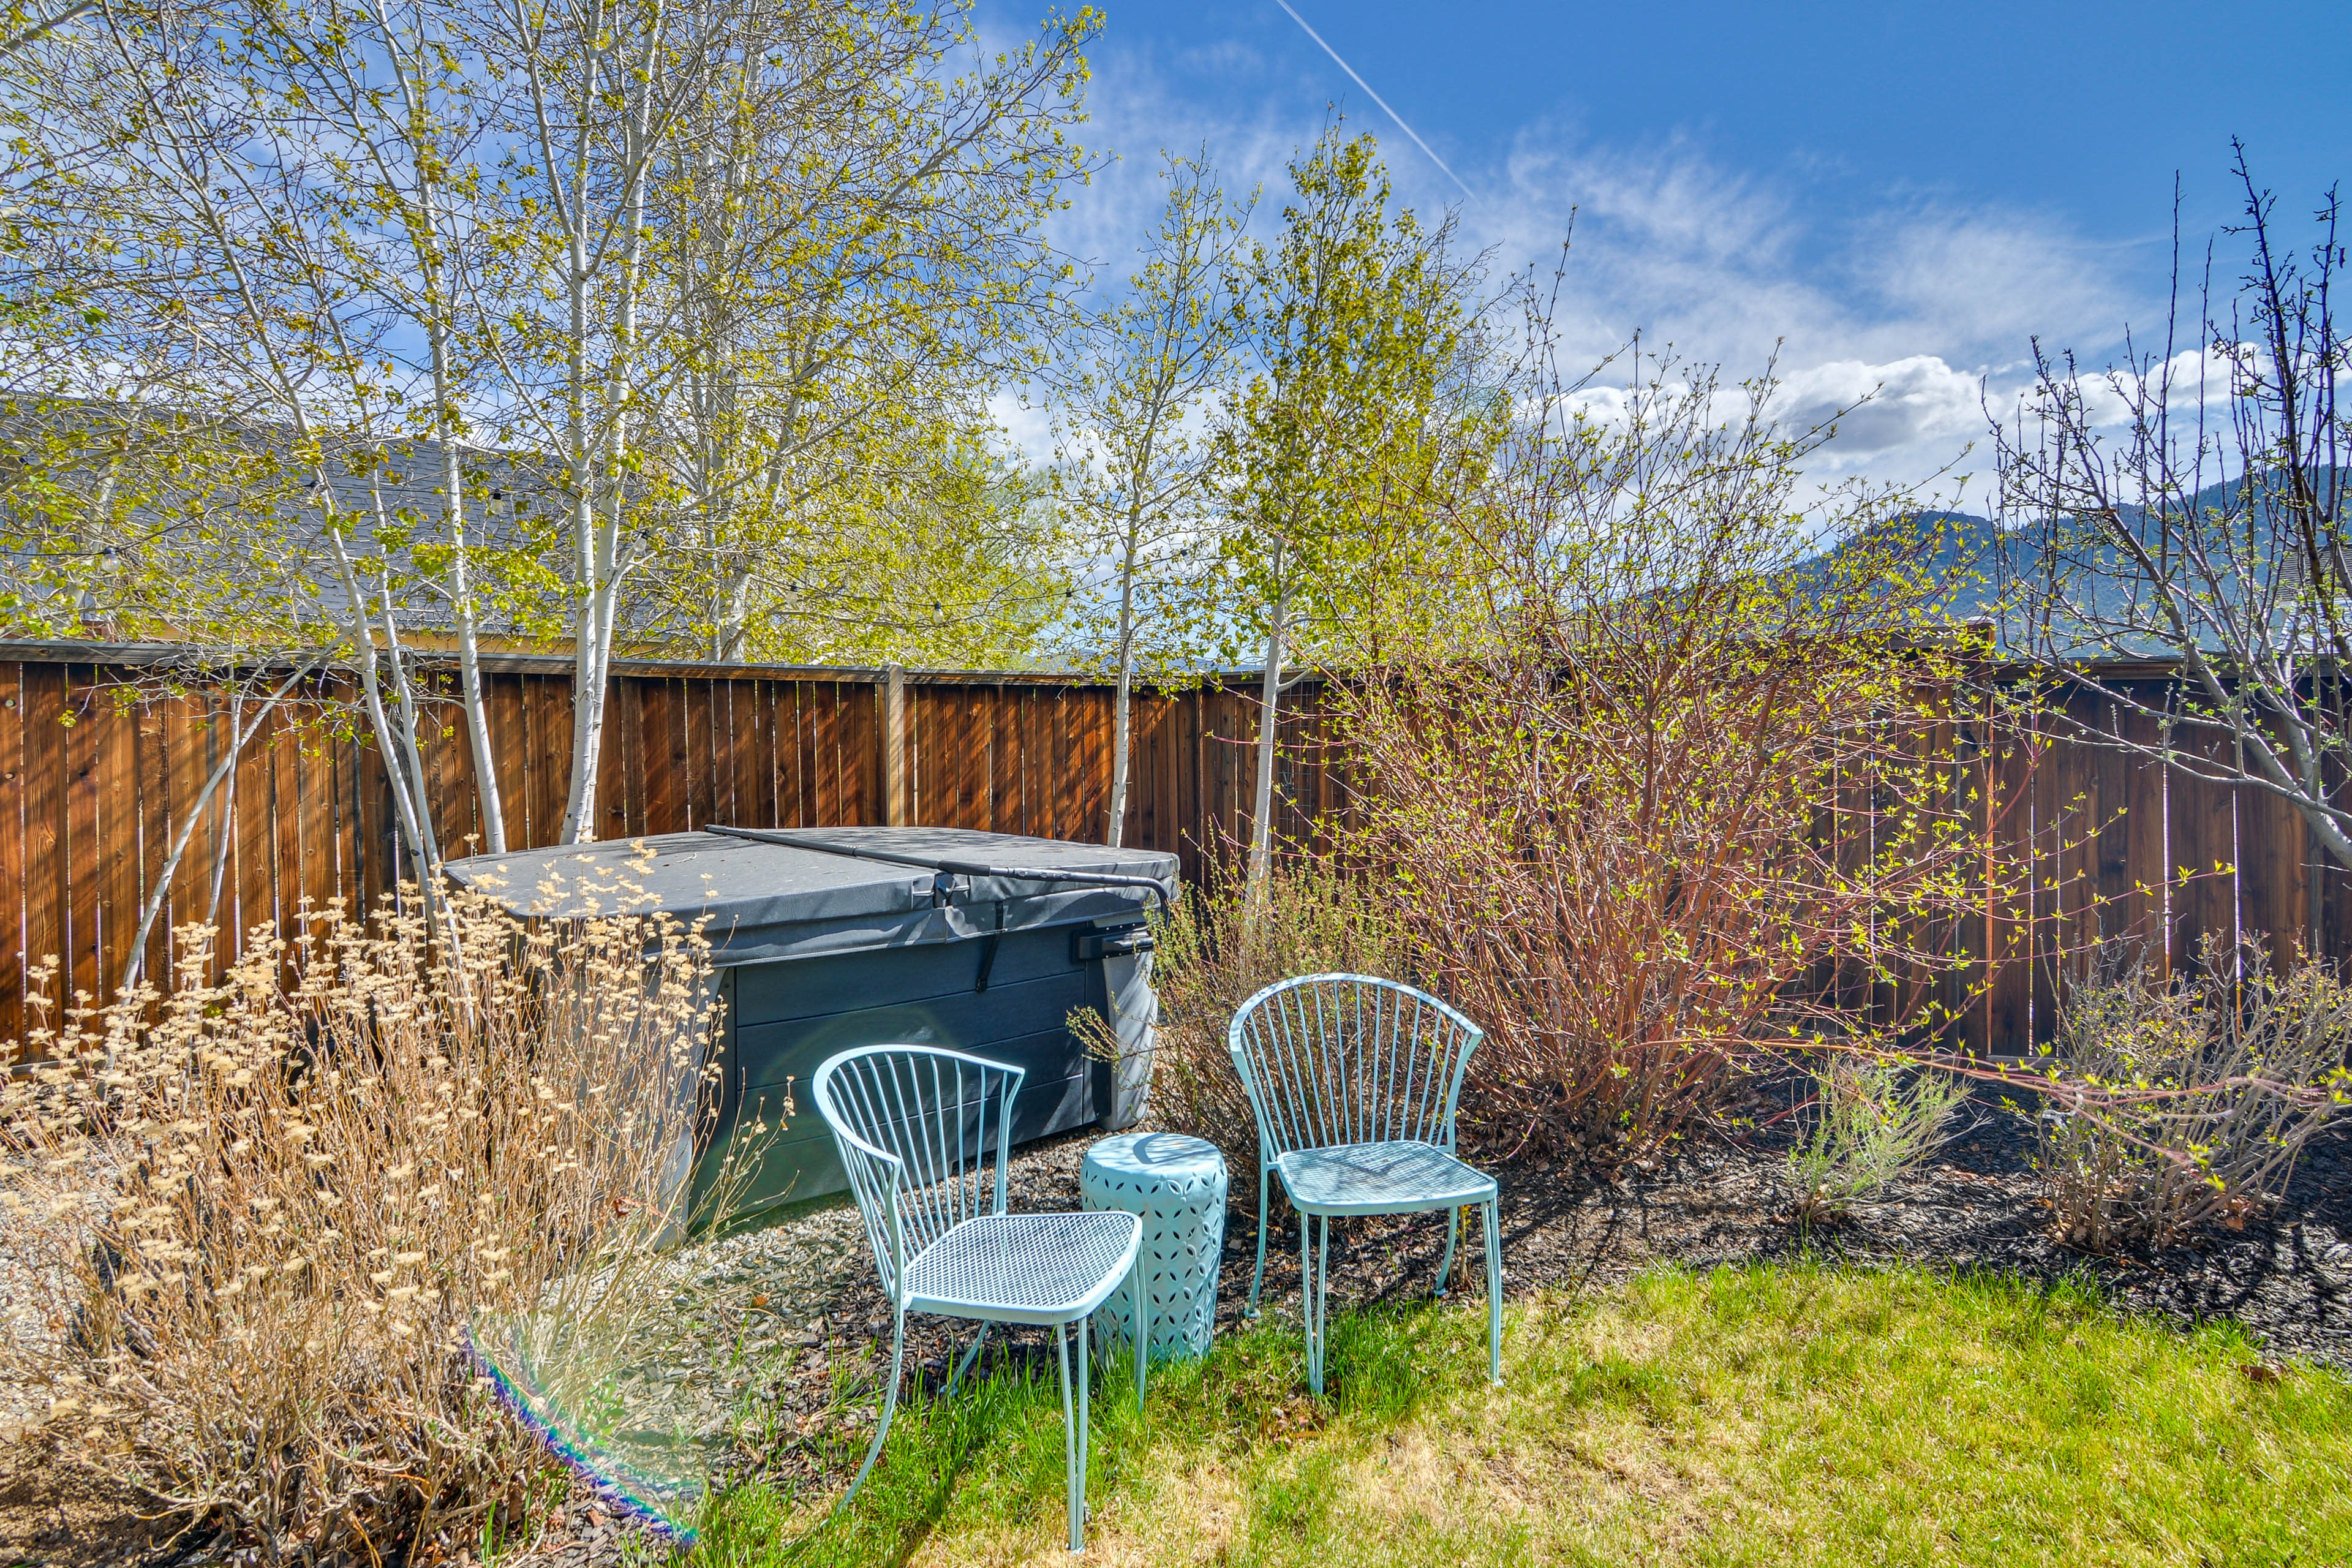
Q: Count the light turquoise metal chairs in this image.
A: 2